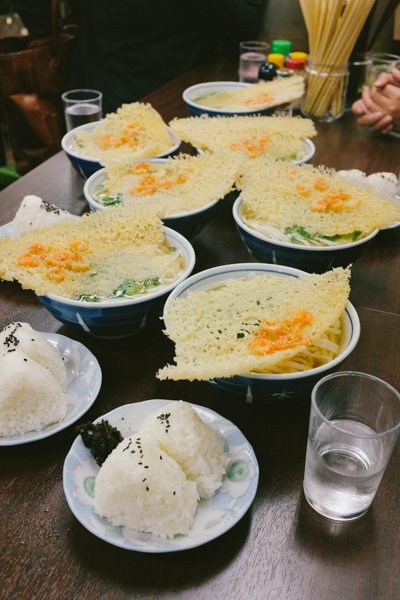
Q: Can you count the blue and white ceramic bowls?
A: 7